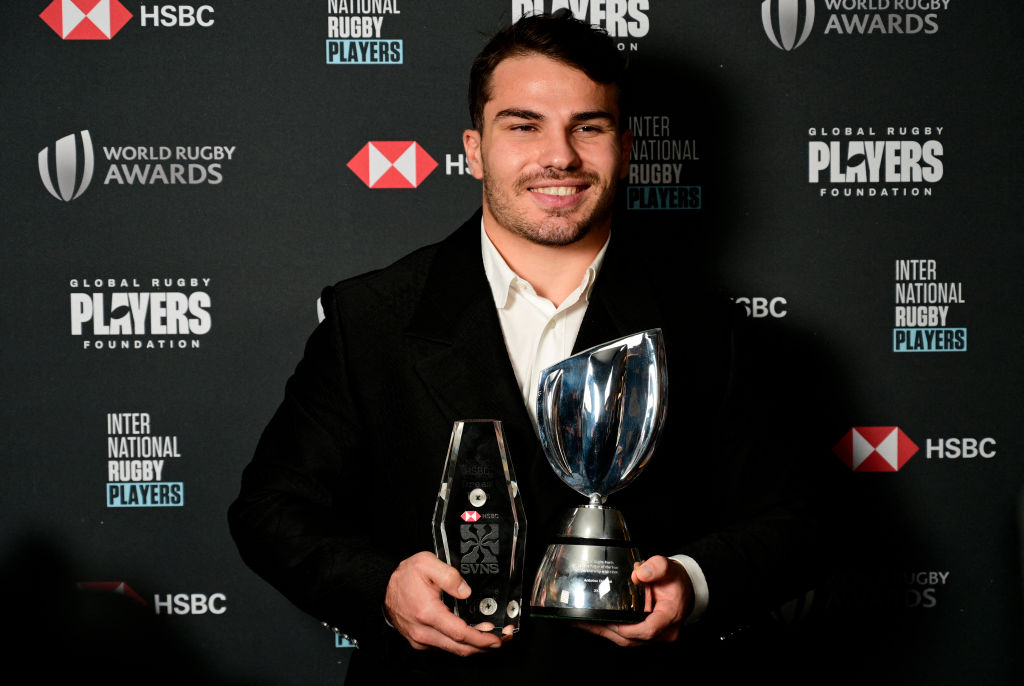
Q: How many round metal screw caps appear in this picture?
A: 3